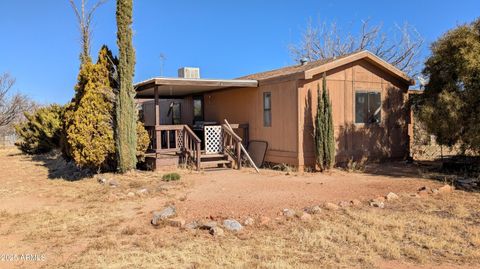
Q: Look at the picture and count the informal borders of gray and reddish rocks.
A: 1